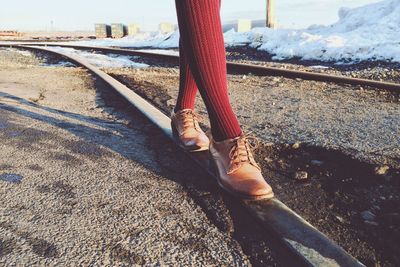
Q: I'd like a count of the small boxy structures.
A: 5